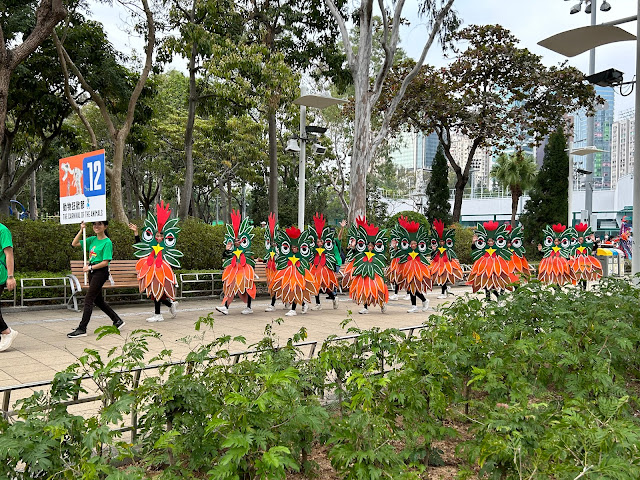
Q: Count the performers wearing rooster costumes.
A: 14